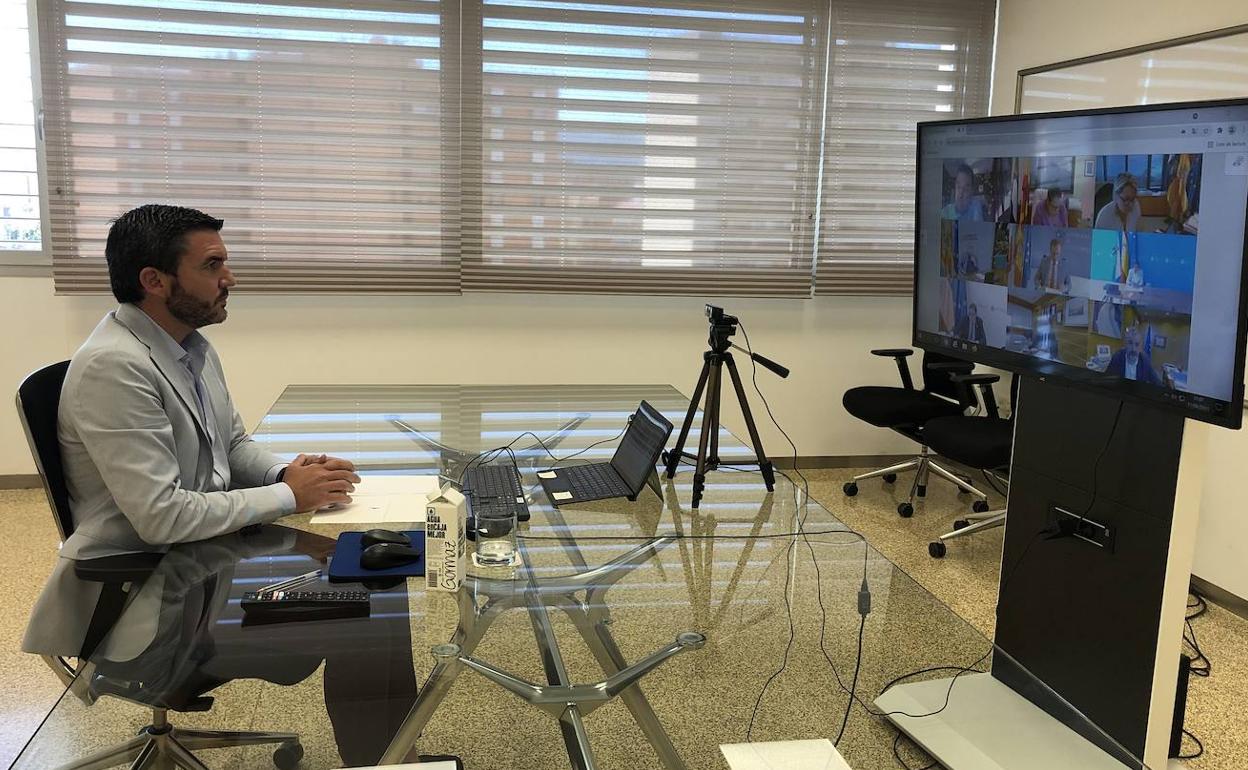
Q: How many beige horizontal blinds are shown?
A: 3